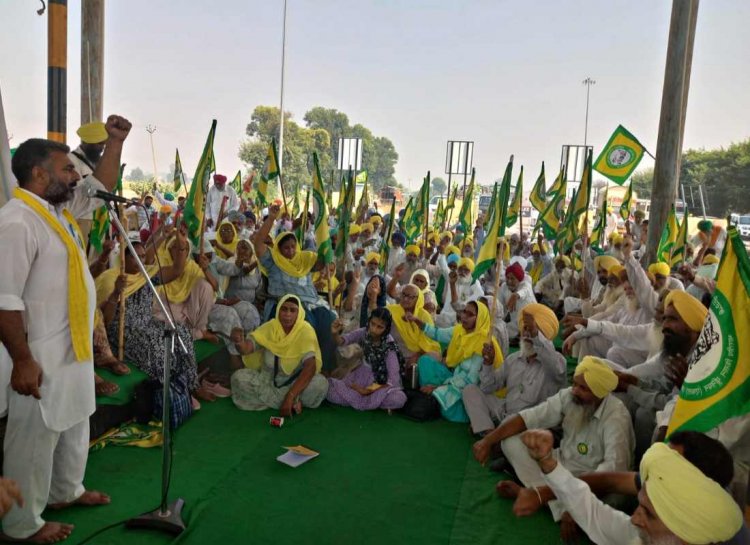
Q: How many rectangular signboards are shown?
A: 3